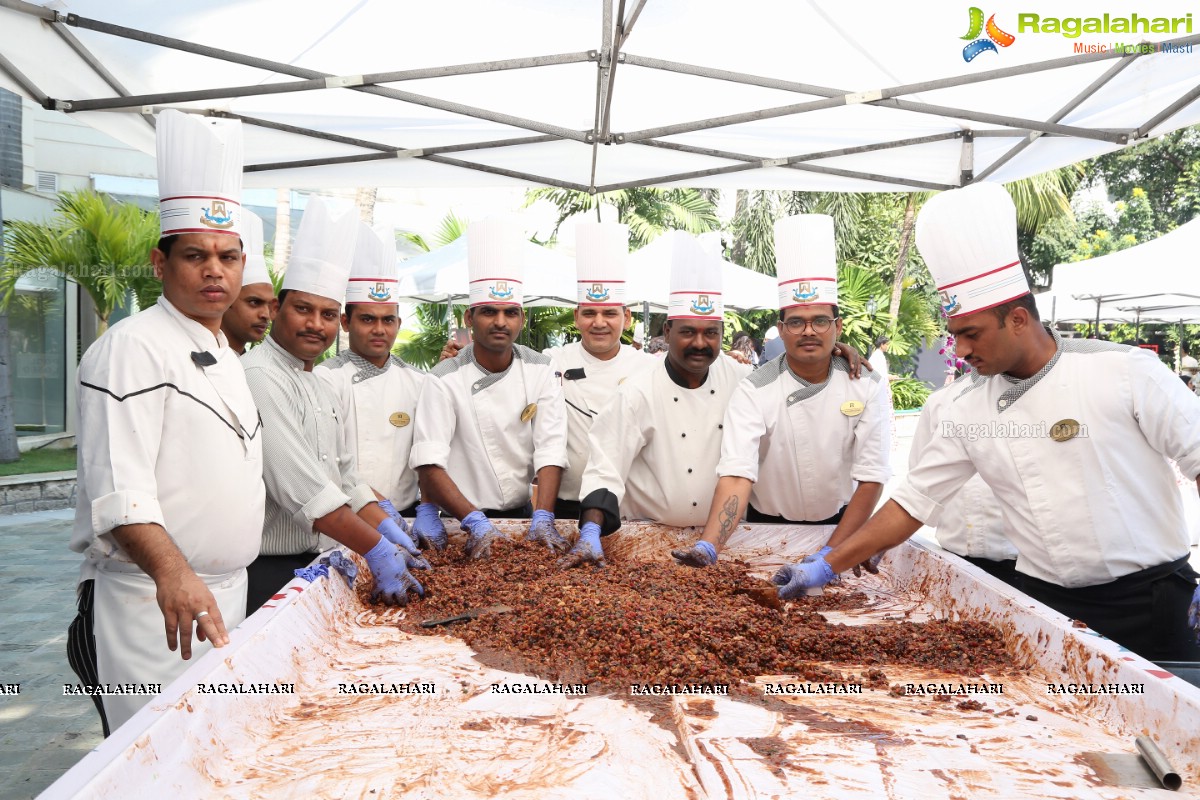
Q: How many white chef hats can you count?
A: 9